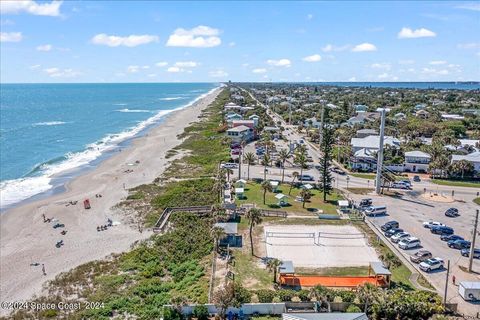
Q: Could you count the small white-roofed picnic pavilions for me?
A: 6